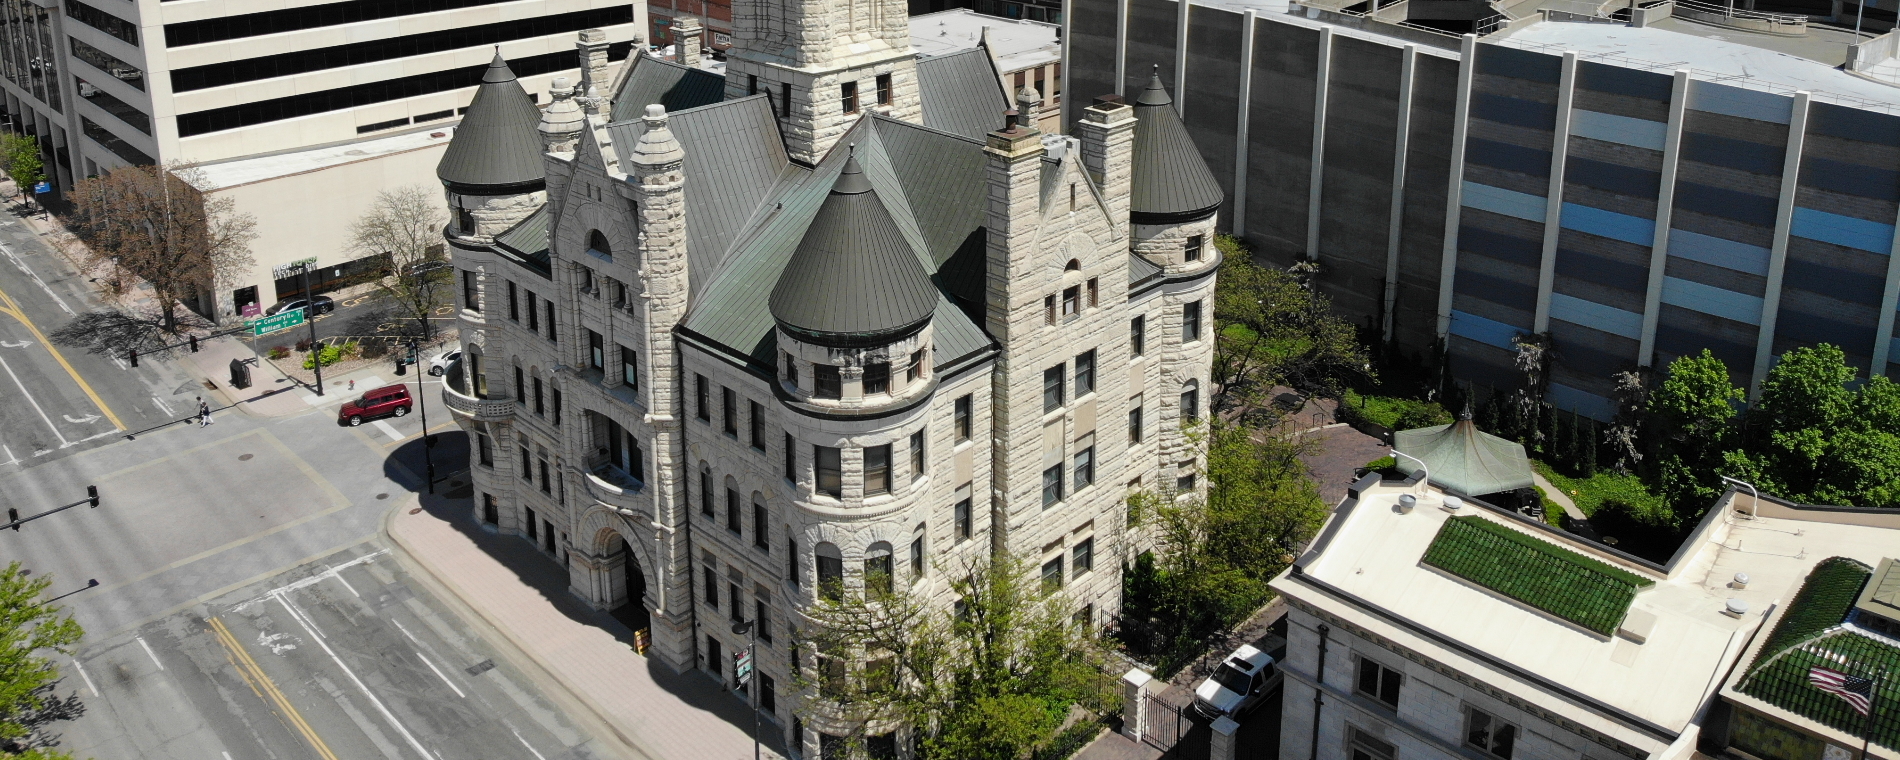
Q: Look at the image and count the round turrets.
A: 3